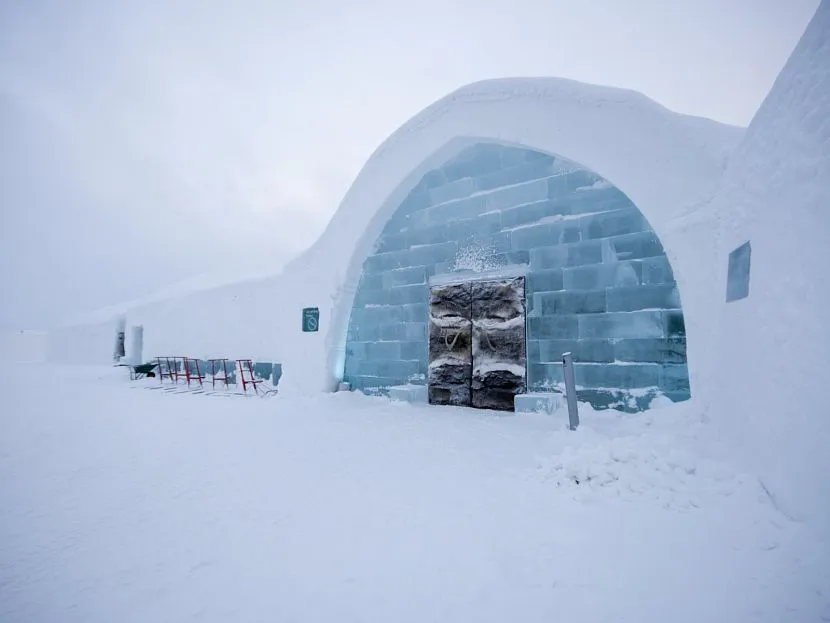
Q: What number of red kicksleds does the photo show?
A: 5